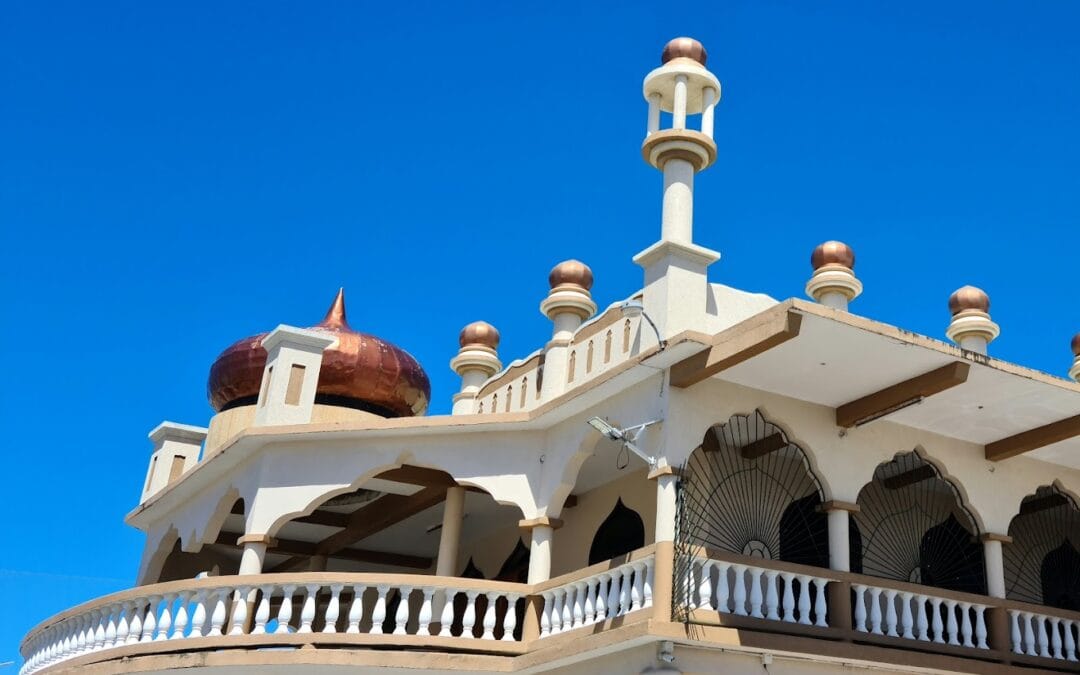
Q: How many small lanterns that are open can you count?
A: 1